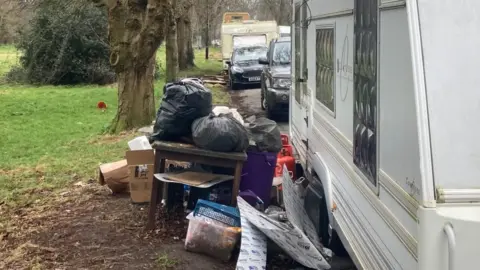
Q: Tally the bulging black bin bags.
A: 3